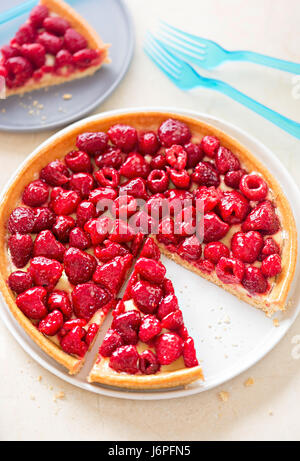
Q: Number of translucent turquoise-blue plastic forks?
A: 2